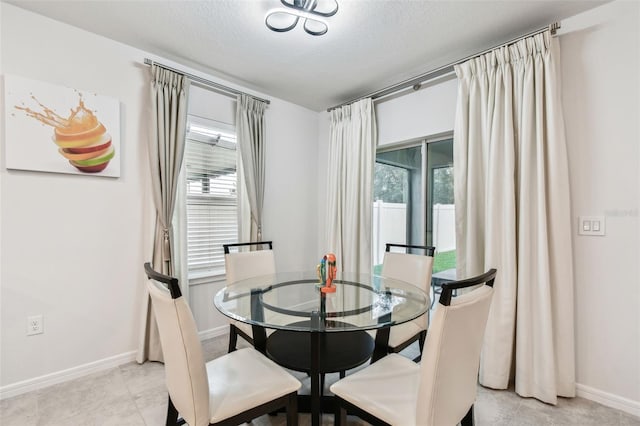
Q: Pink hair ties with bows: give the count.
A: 0